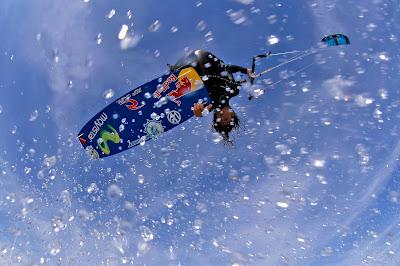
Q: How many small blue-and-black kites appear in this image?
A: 1